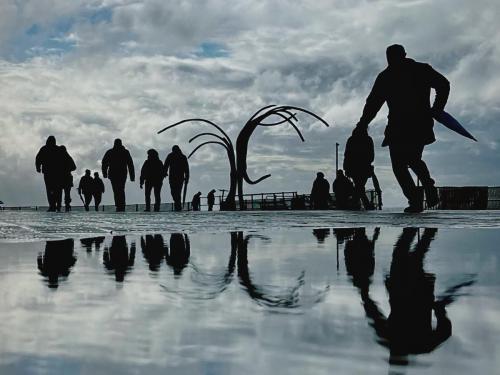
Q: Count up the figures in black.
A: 13